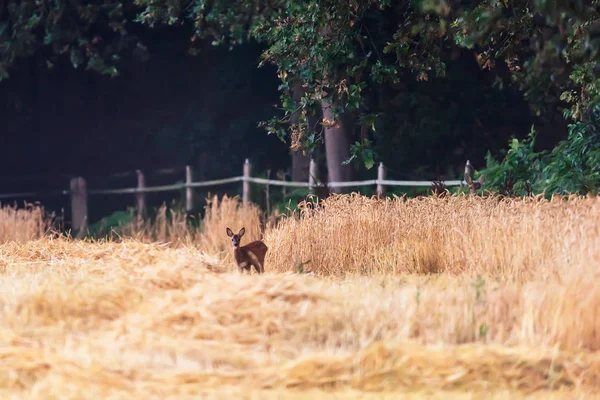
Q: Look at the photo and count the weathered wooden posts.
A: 7